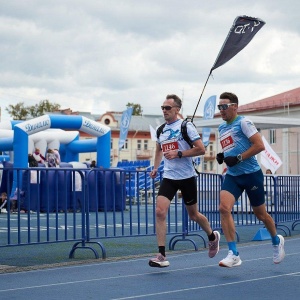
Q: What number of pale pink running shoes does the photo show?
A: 2